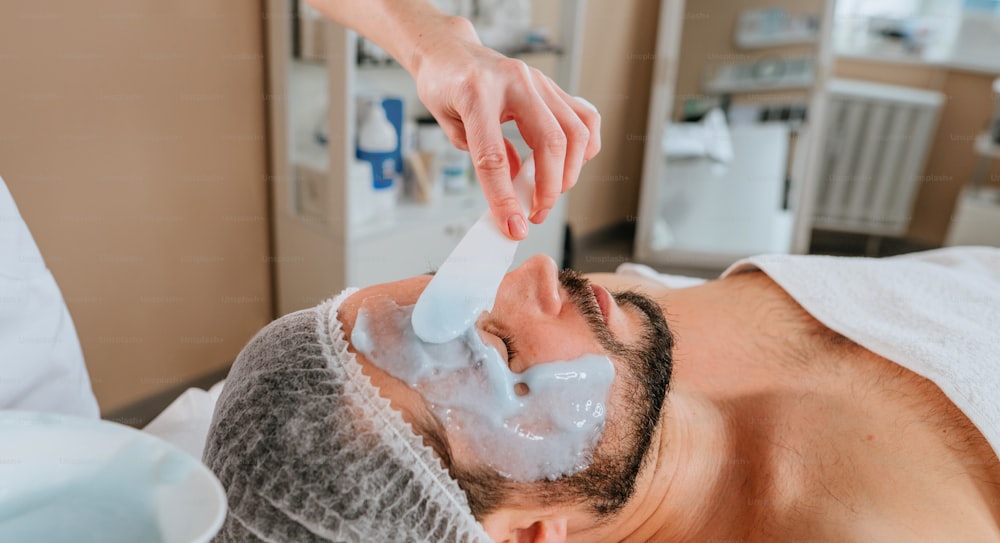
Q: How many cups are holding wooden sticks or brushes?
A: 1